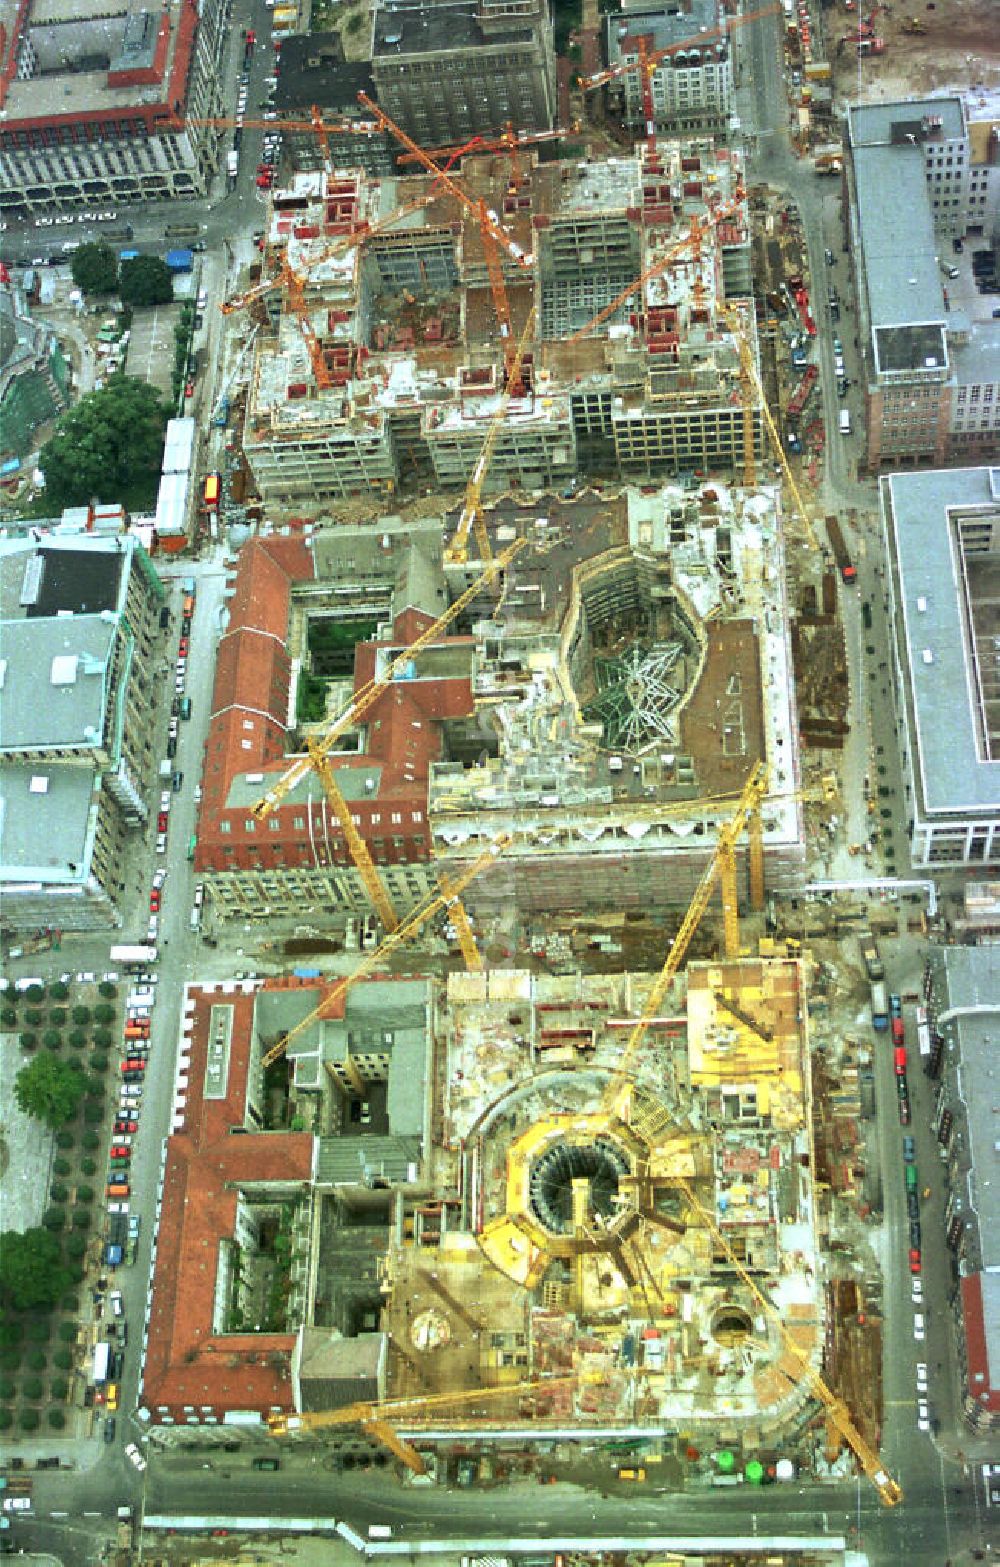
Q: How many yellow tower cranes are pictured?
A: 8